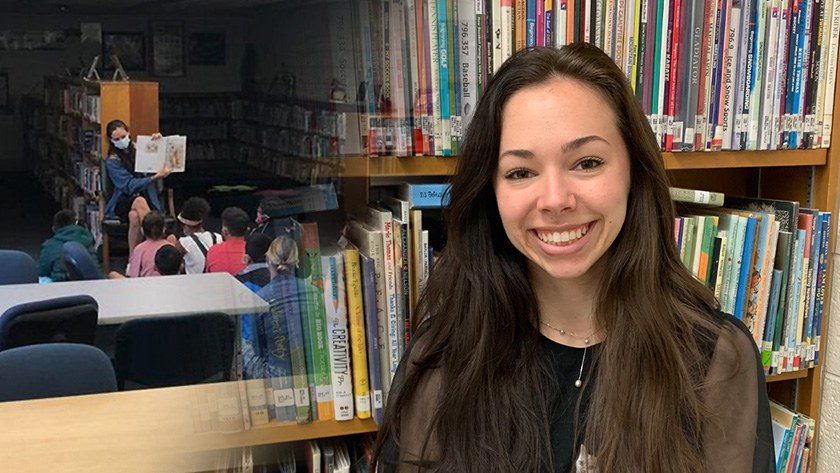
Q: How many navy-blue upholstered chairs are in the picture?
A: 5